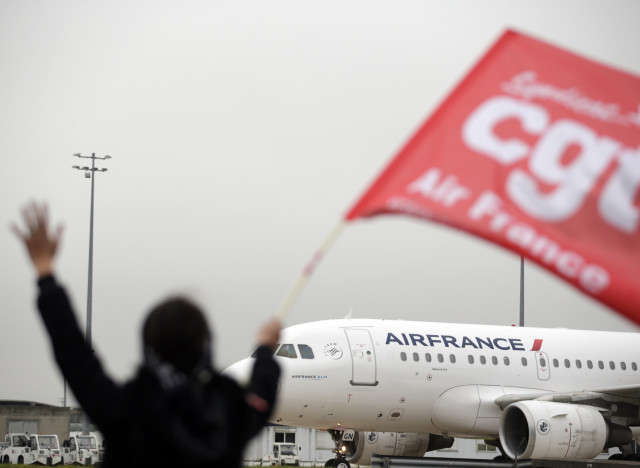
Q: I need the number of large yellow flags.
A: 0